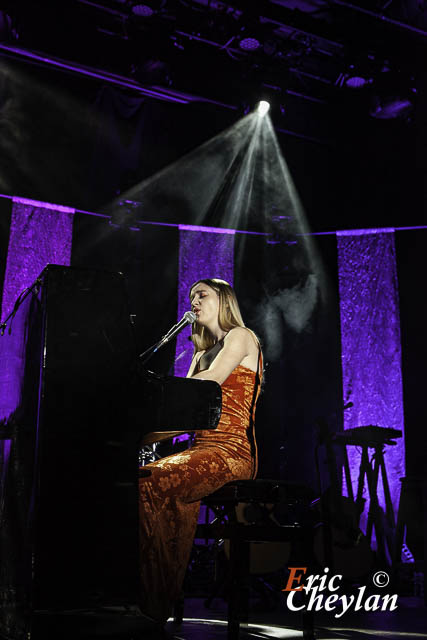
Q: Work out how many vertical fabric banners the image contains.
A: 3